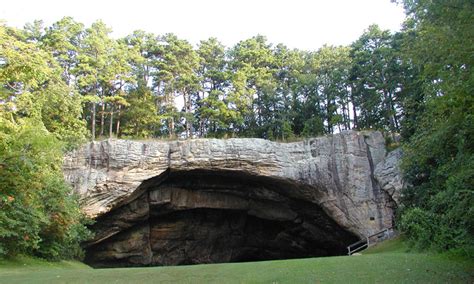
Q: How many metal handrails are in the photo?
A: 1